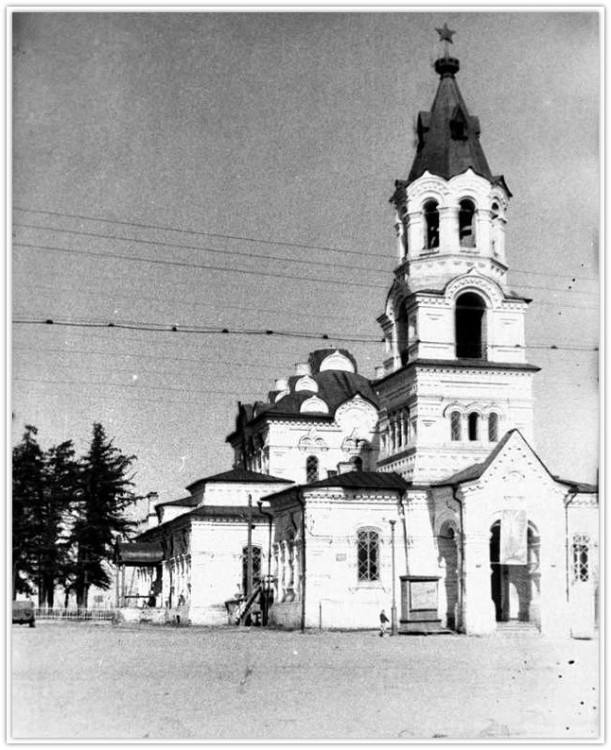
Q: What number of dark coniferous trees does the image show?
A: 3